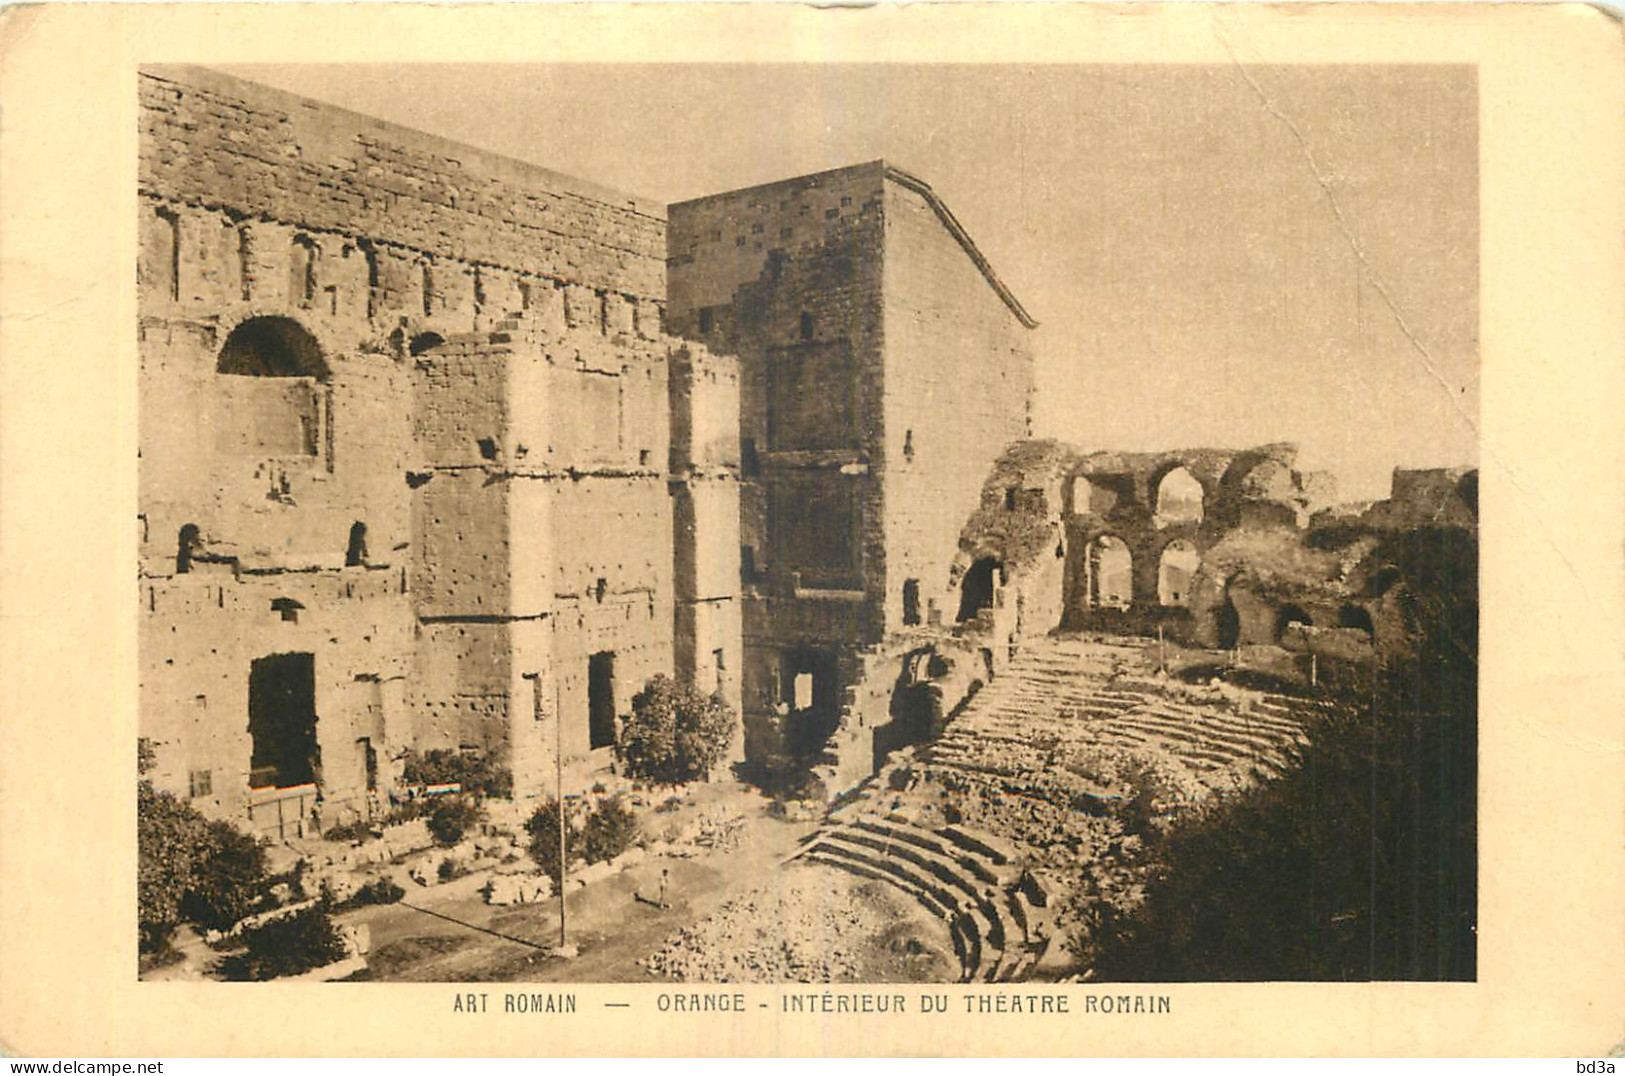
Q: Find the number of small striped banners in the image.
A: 0